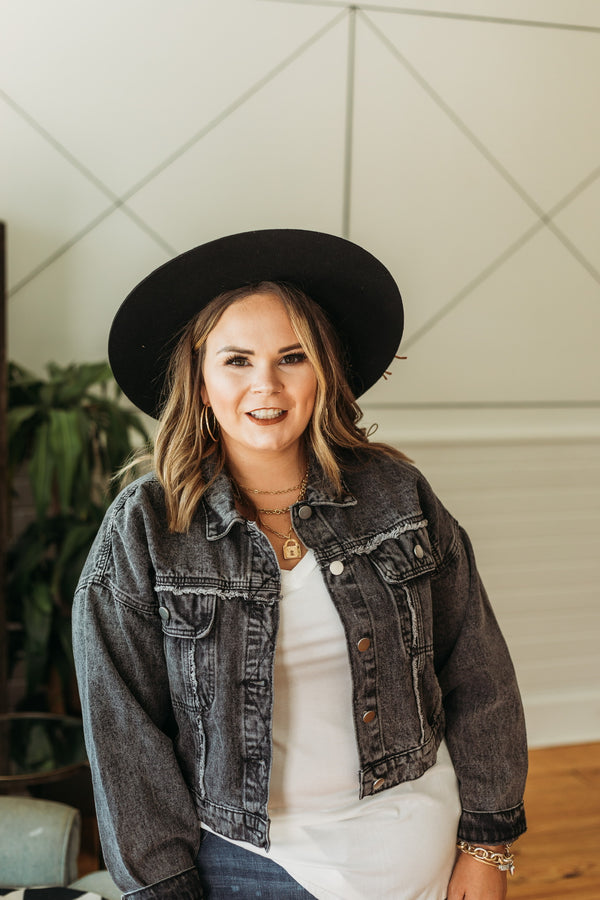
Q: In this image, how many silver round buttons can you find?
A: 7